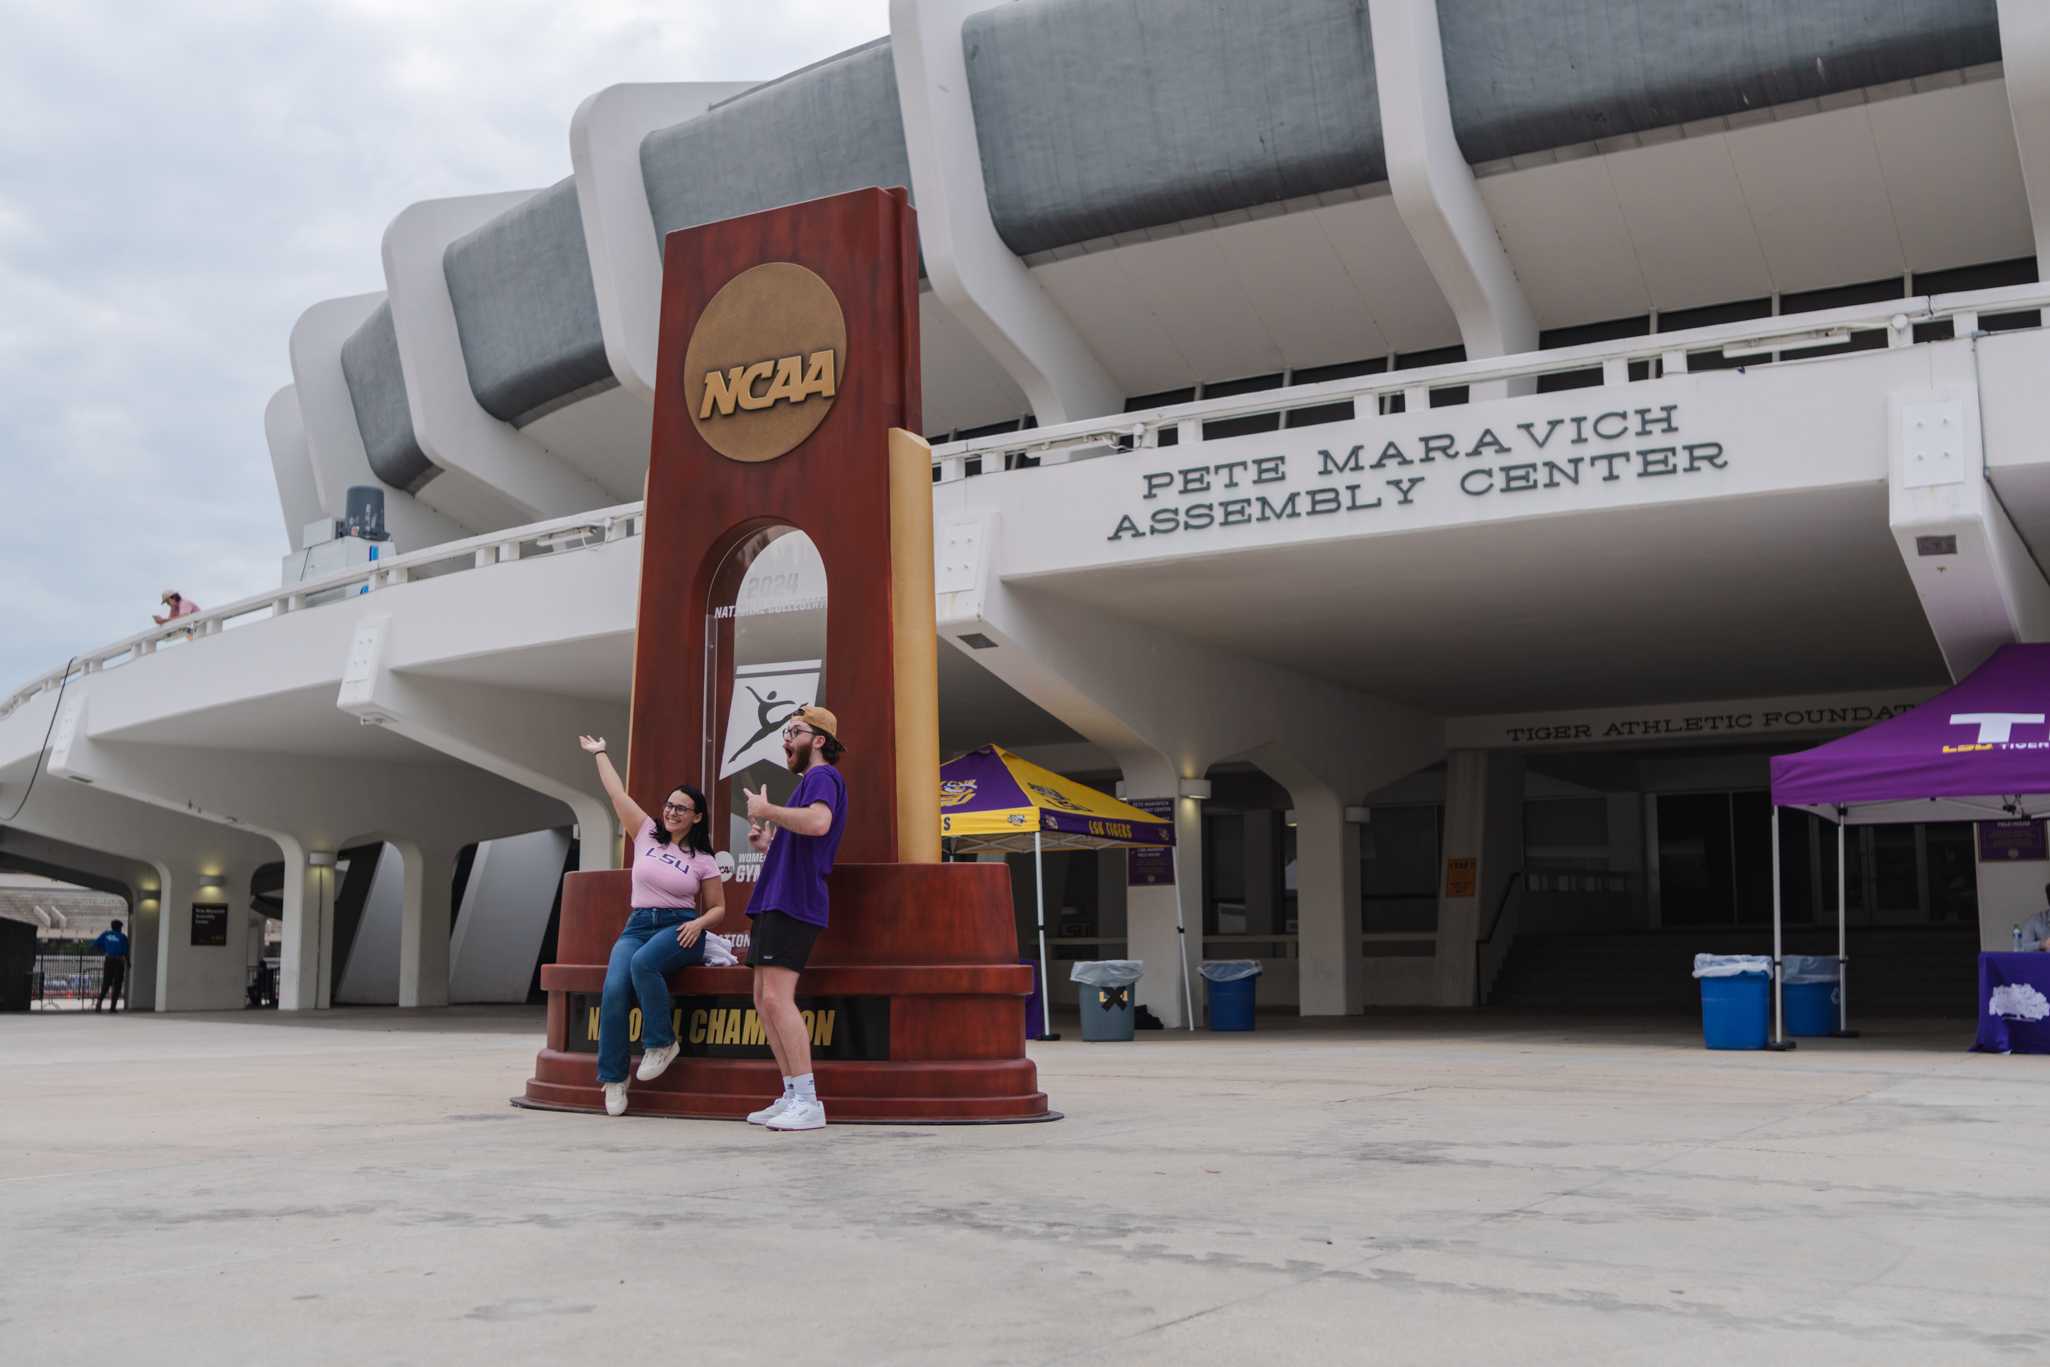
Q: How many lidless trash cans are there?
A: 4